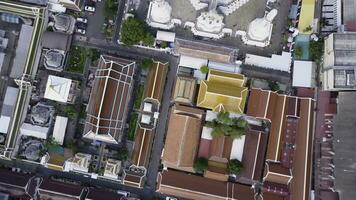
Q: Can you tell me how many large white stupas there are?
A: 3